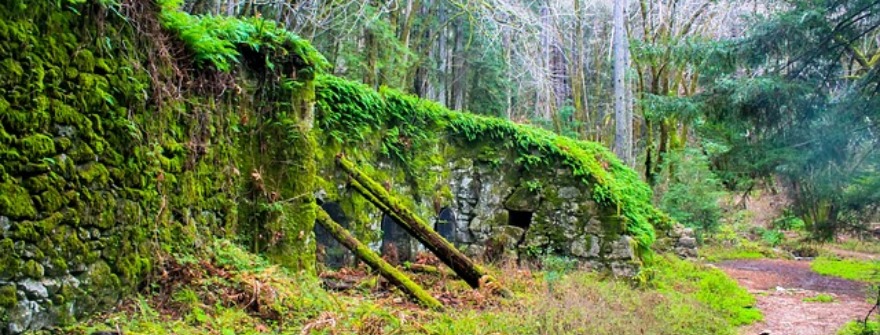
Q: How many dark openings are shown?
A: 4